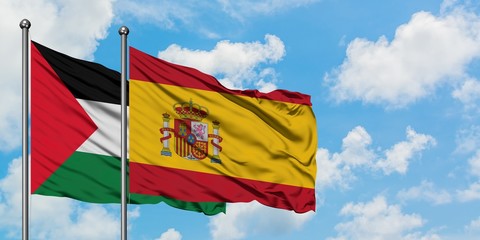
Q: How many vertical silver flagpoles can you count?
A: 2